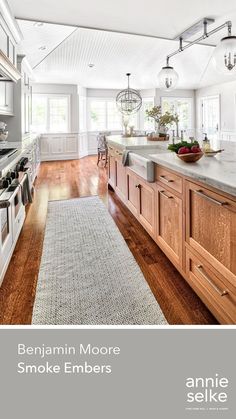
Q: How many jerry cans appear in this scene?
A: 0